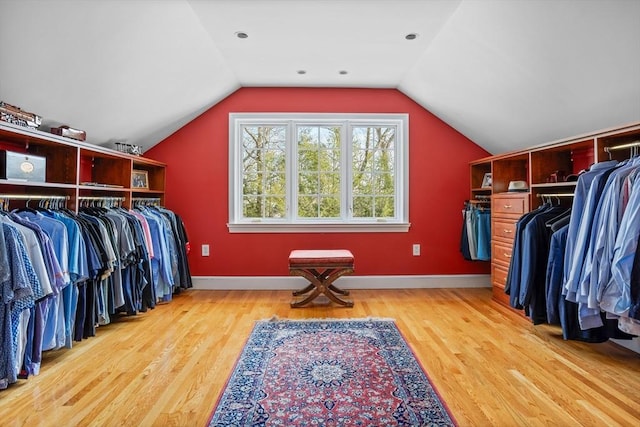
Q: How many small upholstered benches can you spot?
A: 1